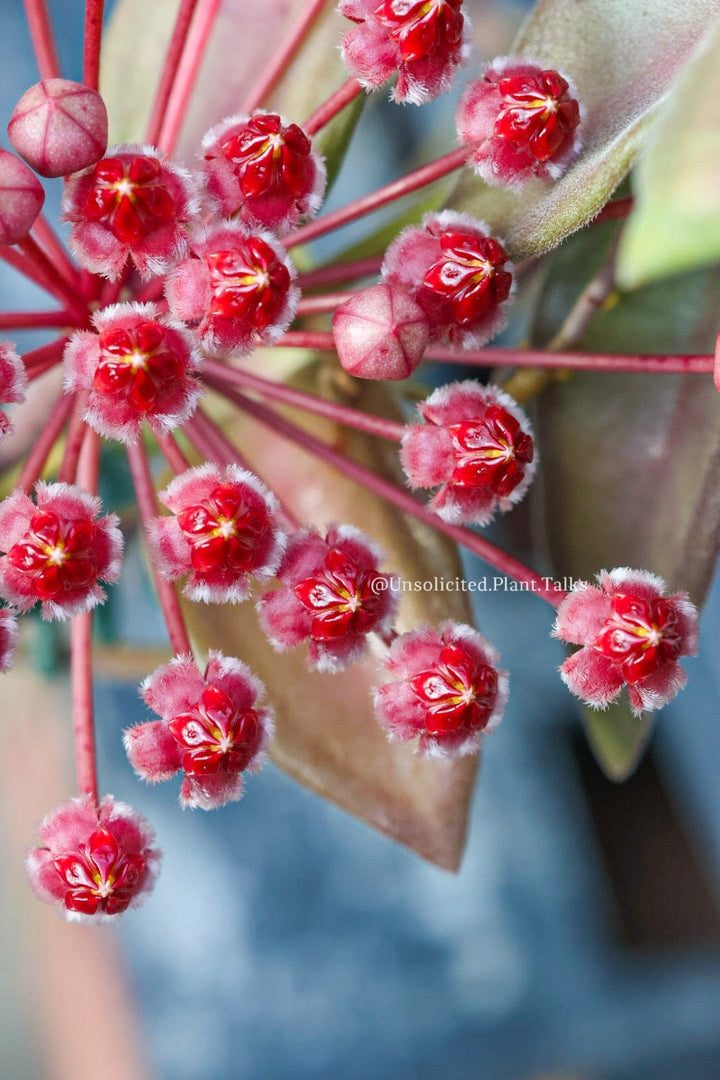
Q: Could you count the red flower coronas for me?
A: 15